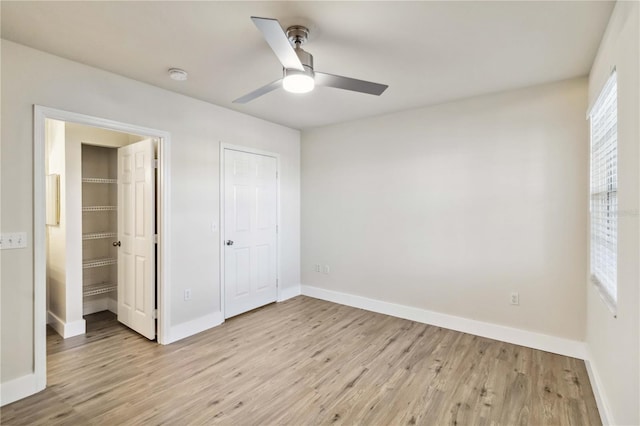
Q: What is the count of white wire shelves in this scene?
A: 5